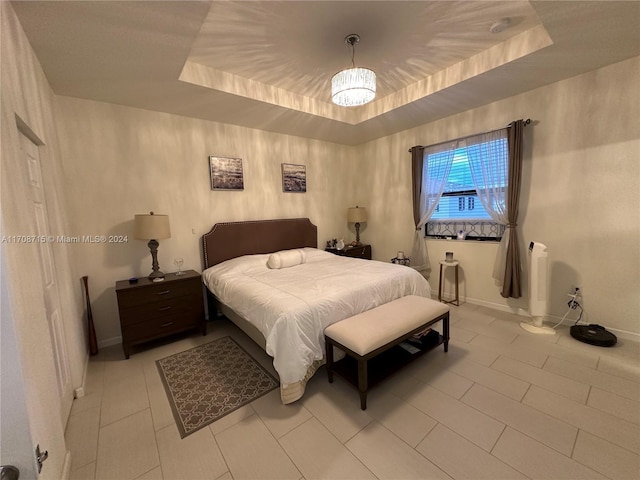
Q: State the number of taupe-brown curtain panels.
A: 2